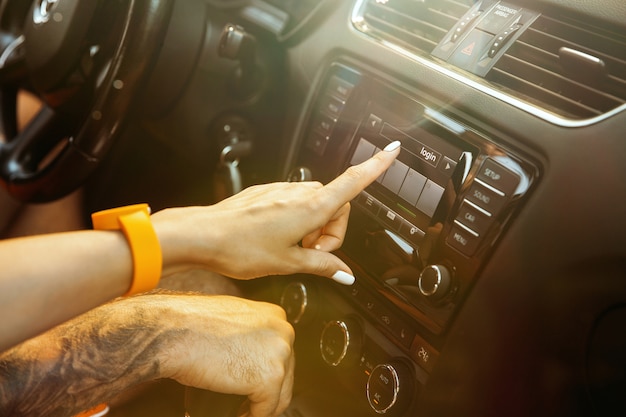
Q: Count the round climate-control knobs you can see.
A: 3